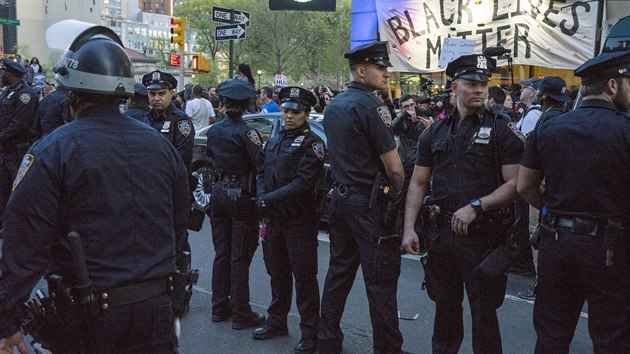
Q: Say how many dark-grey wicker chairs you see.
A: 0